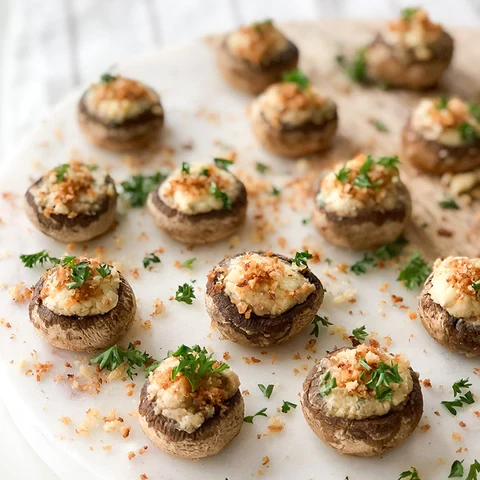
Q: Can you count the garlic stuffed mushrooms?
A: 13